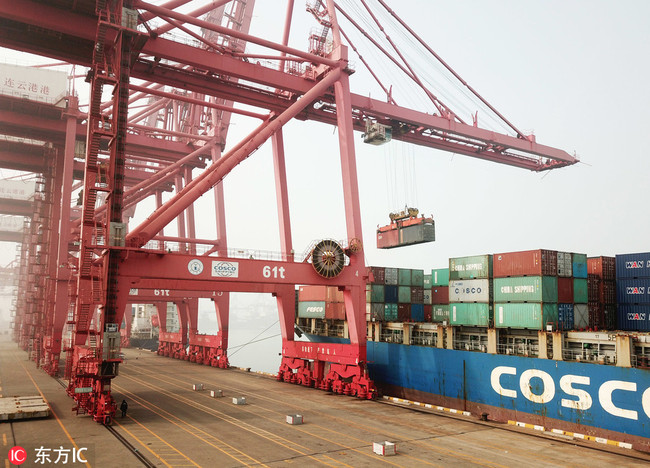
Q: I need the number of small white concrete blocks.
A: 5